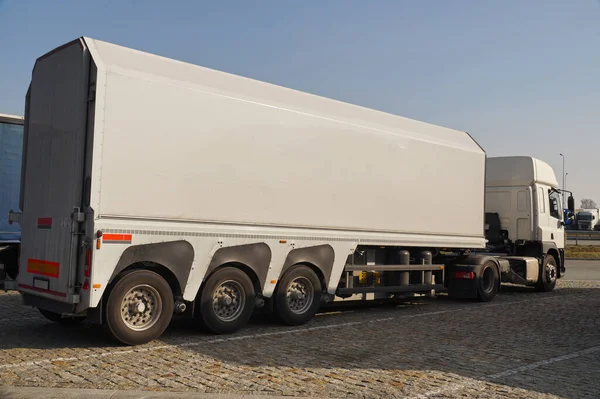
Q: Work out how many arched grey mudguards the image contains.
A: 3